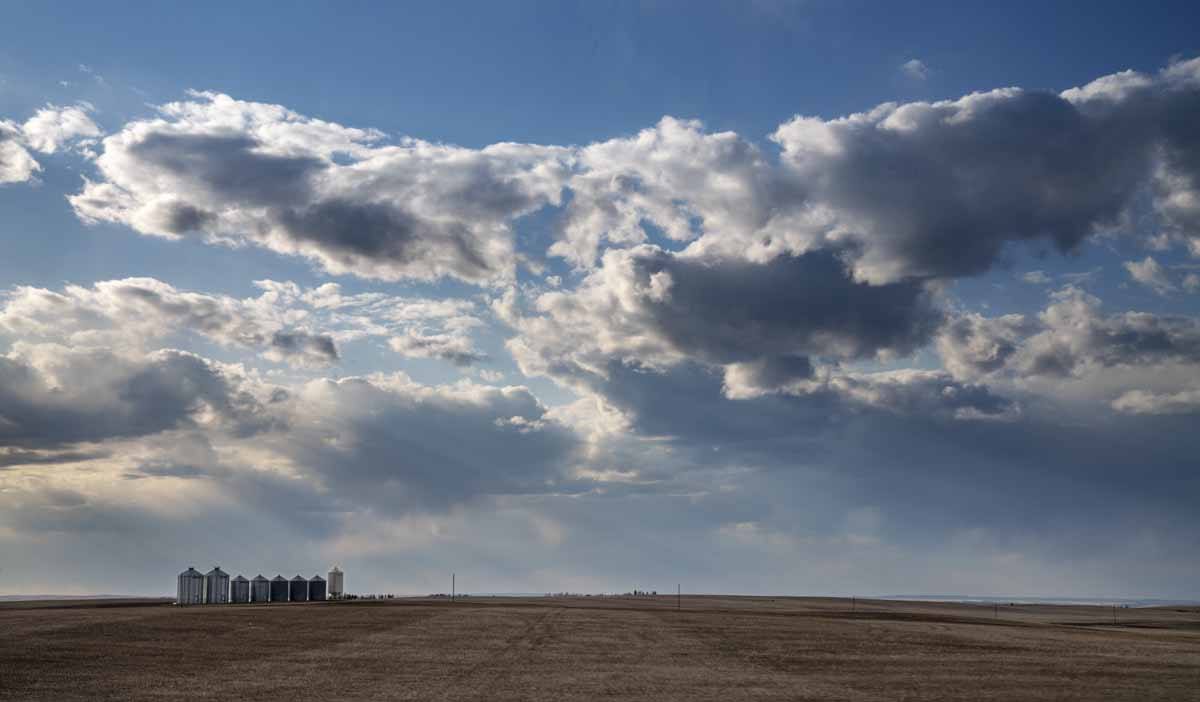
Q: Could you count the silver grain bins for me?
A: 7